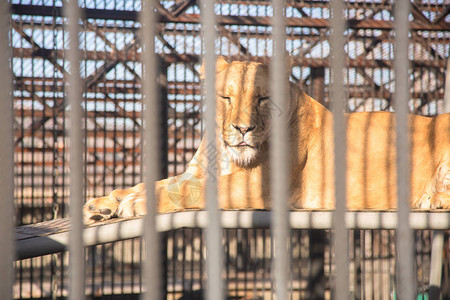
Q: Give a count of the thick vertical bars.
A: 7